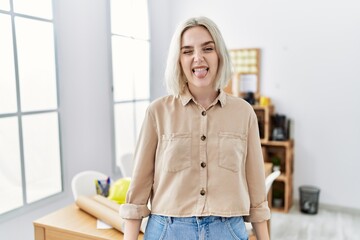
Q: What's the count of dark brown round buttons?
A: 4